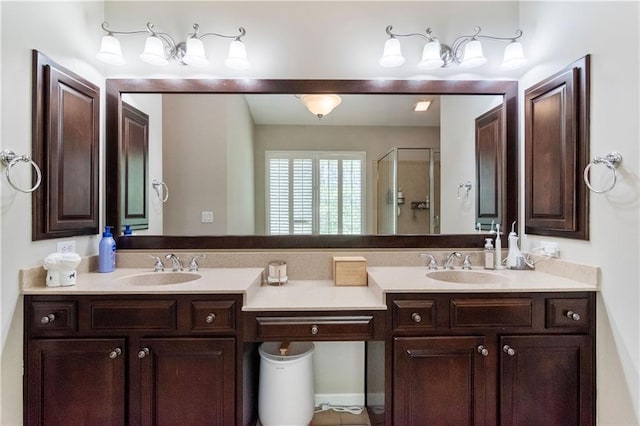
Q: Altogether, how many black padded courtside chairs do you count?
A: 0